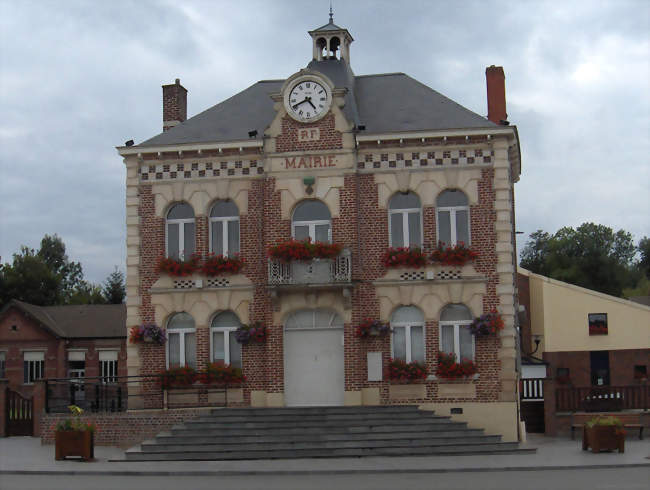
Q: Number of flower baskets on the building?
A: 13